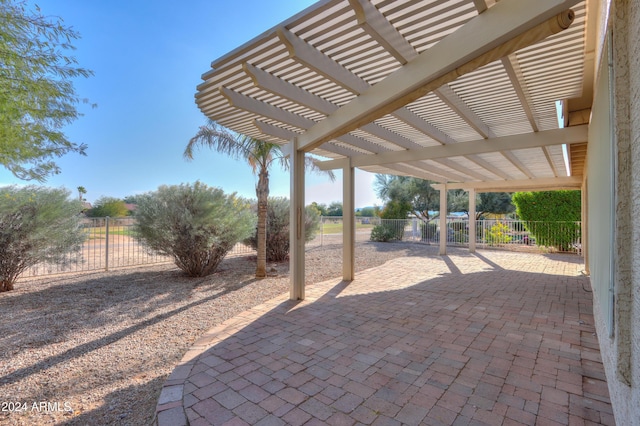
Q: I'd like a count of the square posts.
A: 4